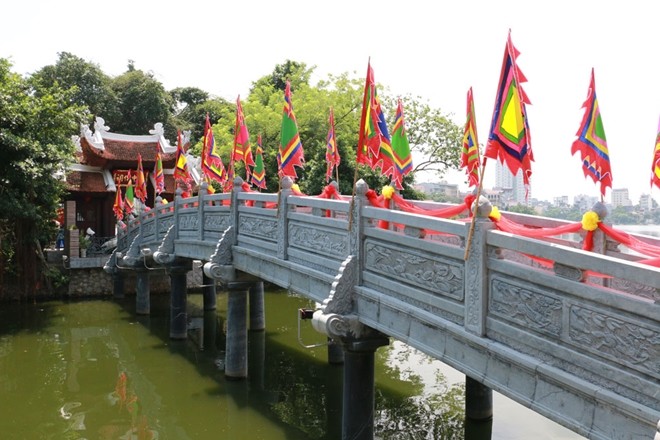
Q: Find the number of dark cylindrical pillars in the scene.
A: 9